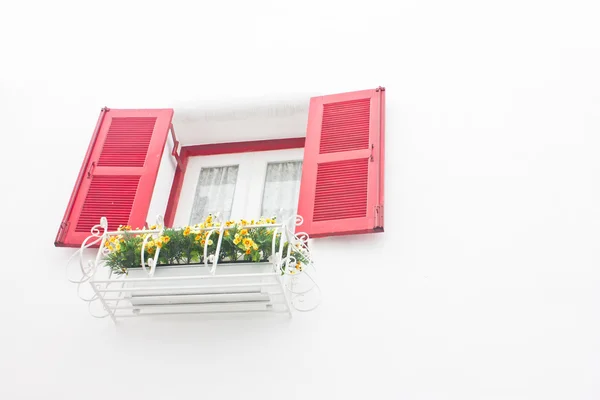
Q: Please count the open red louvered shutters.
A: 2